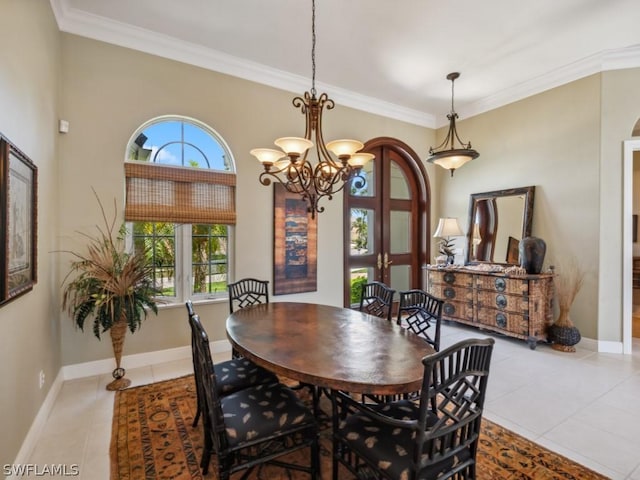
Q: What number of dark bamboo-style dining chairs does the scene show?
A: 6